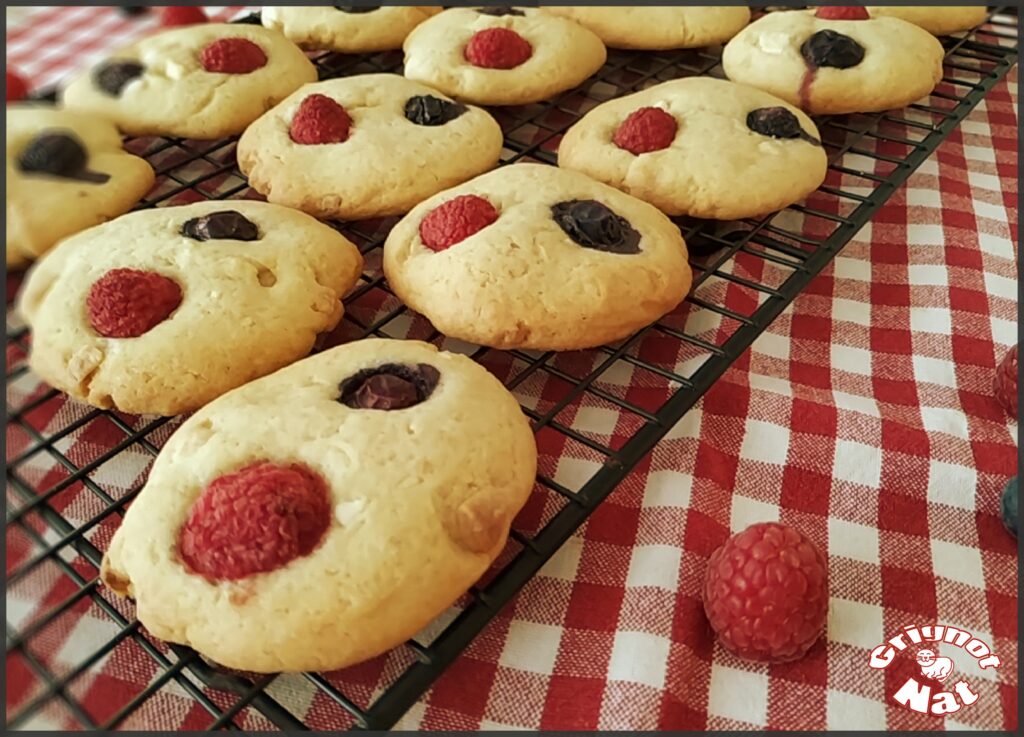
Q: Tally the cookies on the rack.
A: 12